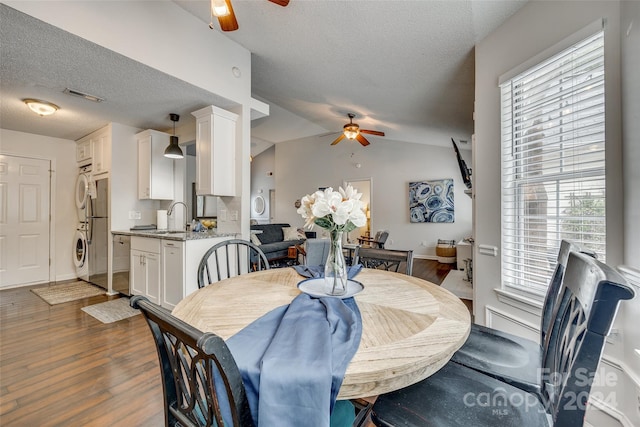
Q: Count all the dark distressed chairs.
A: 5